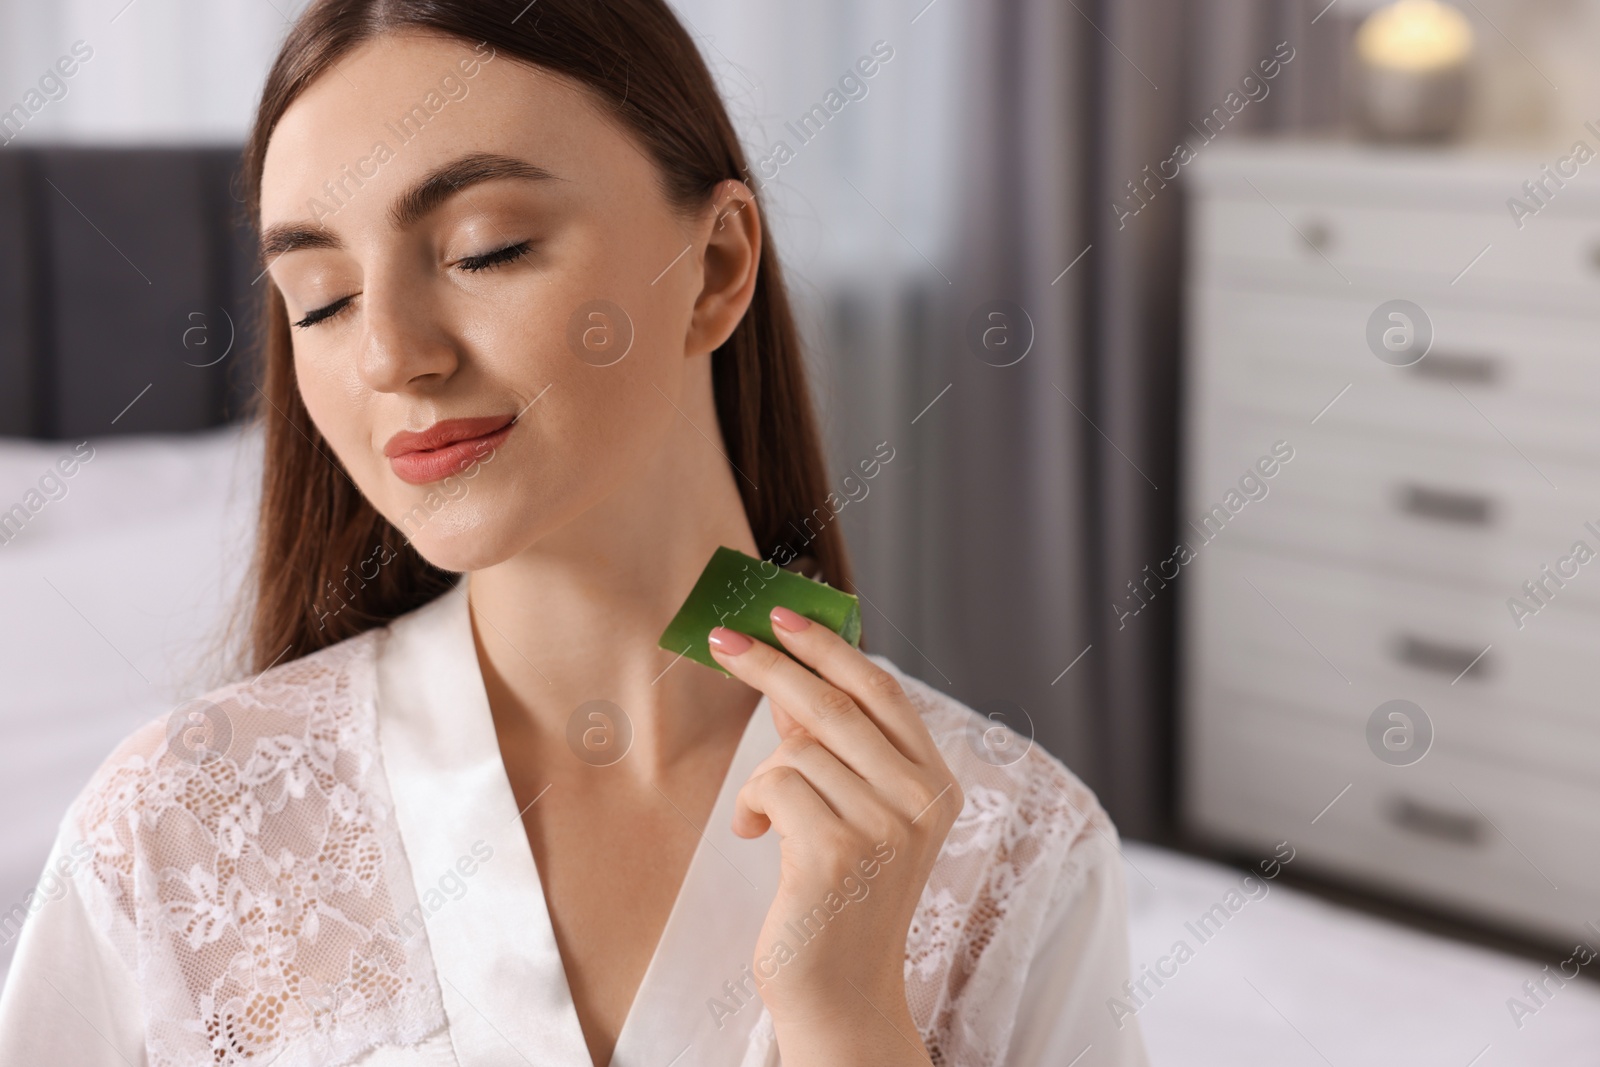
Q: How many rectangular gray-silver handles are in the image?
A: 4